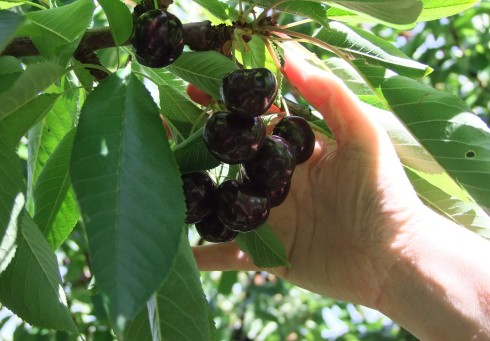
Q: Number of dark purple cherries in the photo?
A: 9